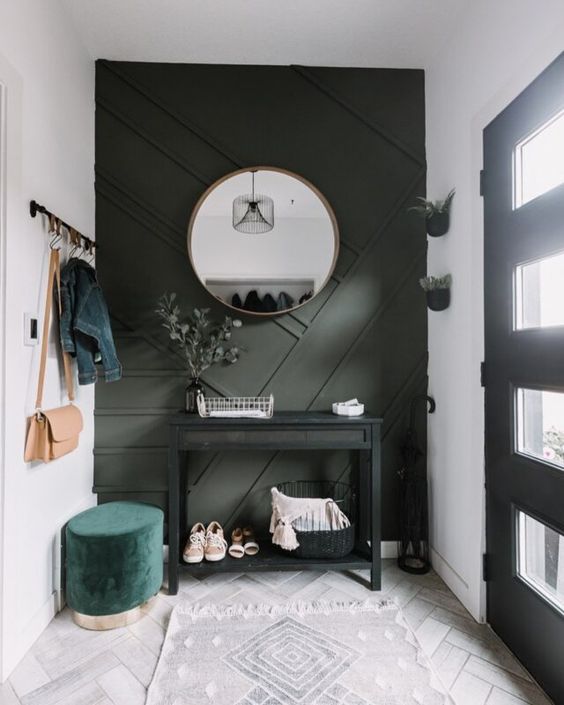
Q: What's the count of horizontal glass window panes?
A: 4